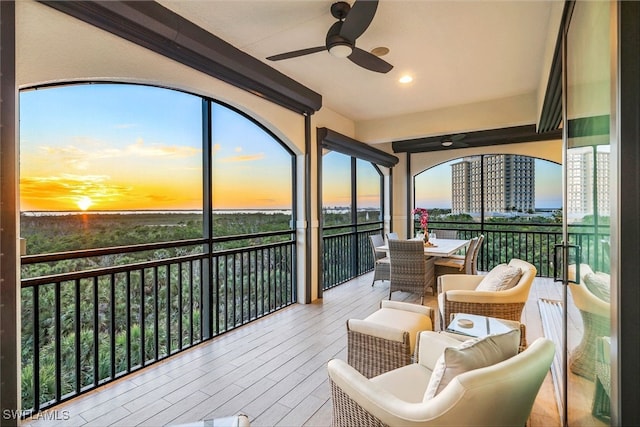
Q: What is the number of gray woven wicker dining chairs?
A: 6